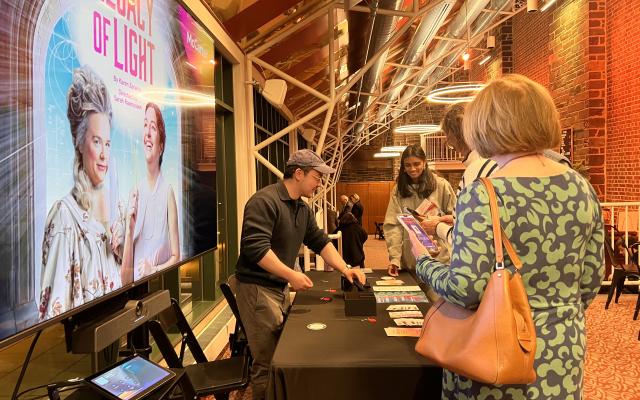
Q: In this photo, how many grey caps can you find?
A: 1